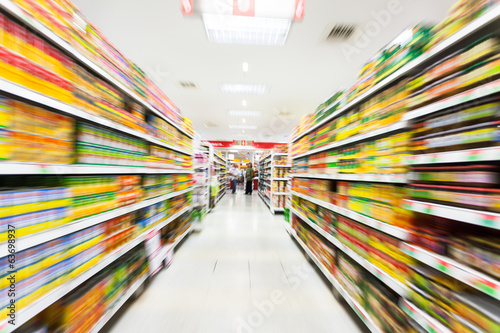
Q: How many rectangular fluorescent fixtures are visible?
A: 4